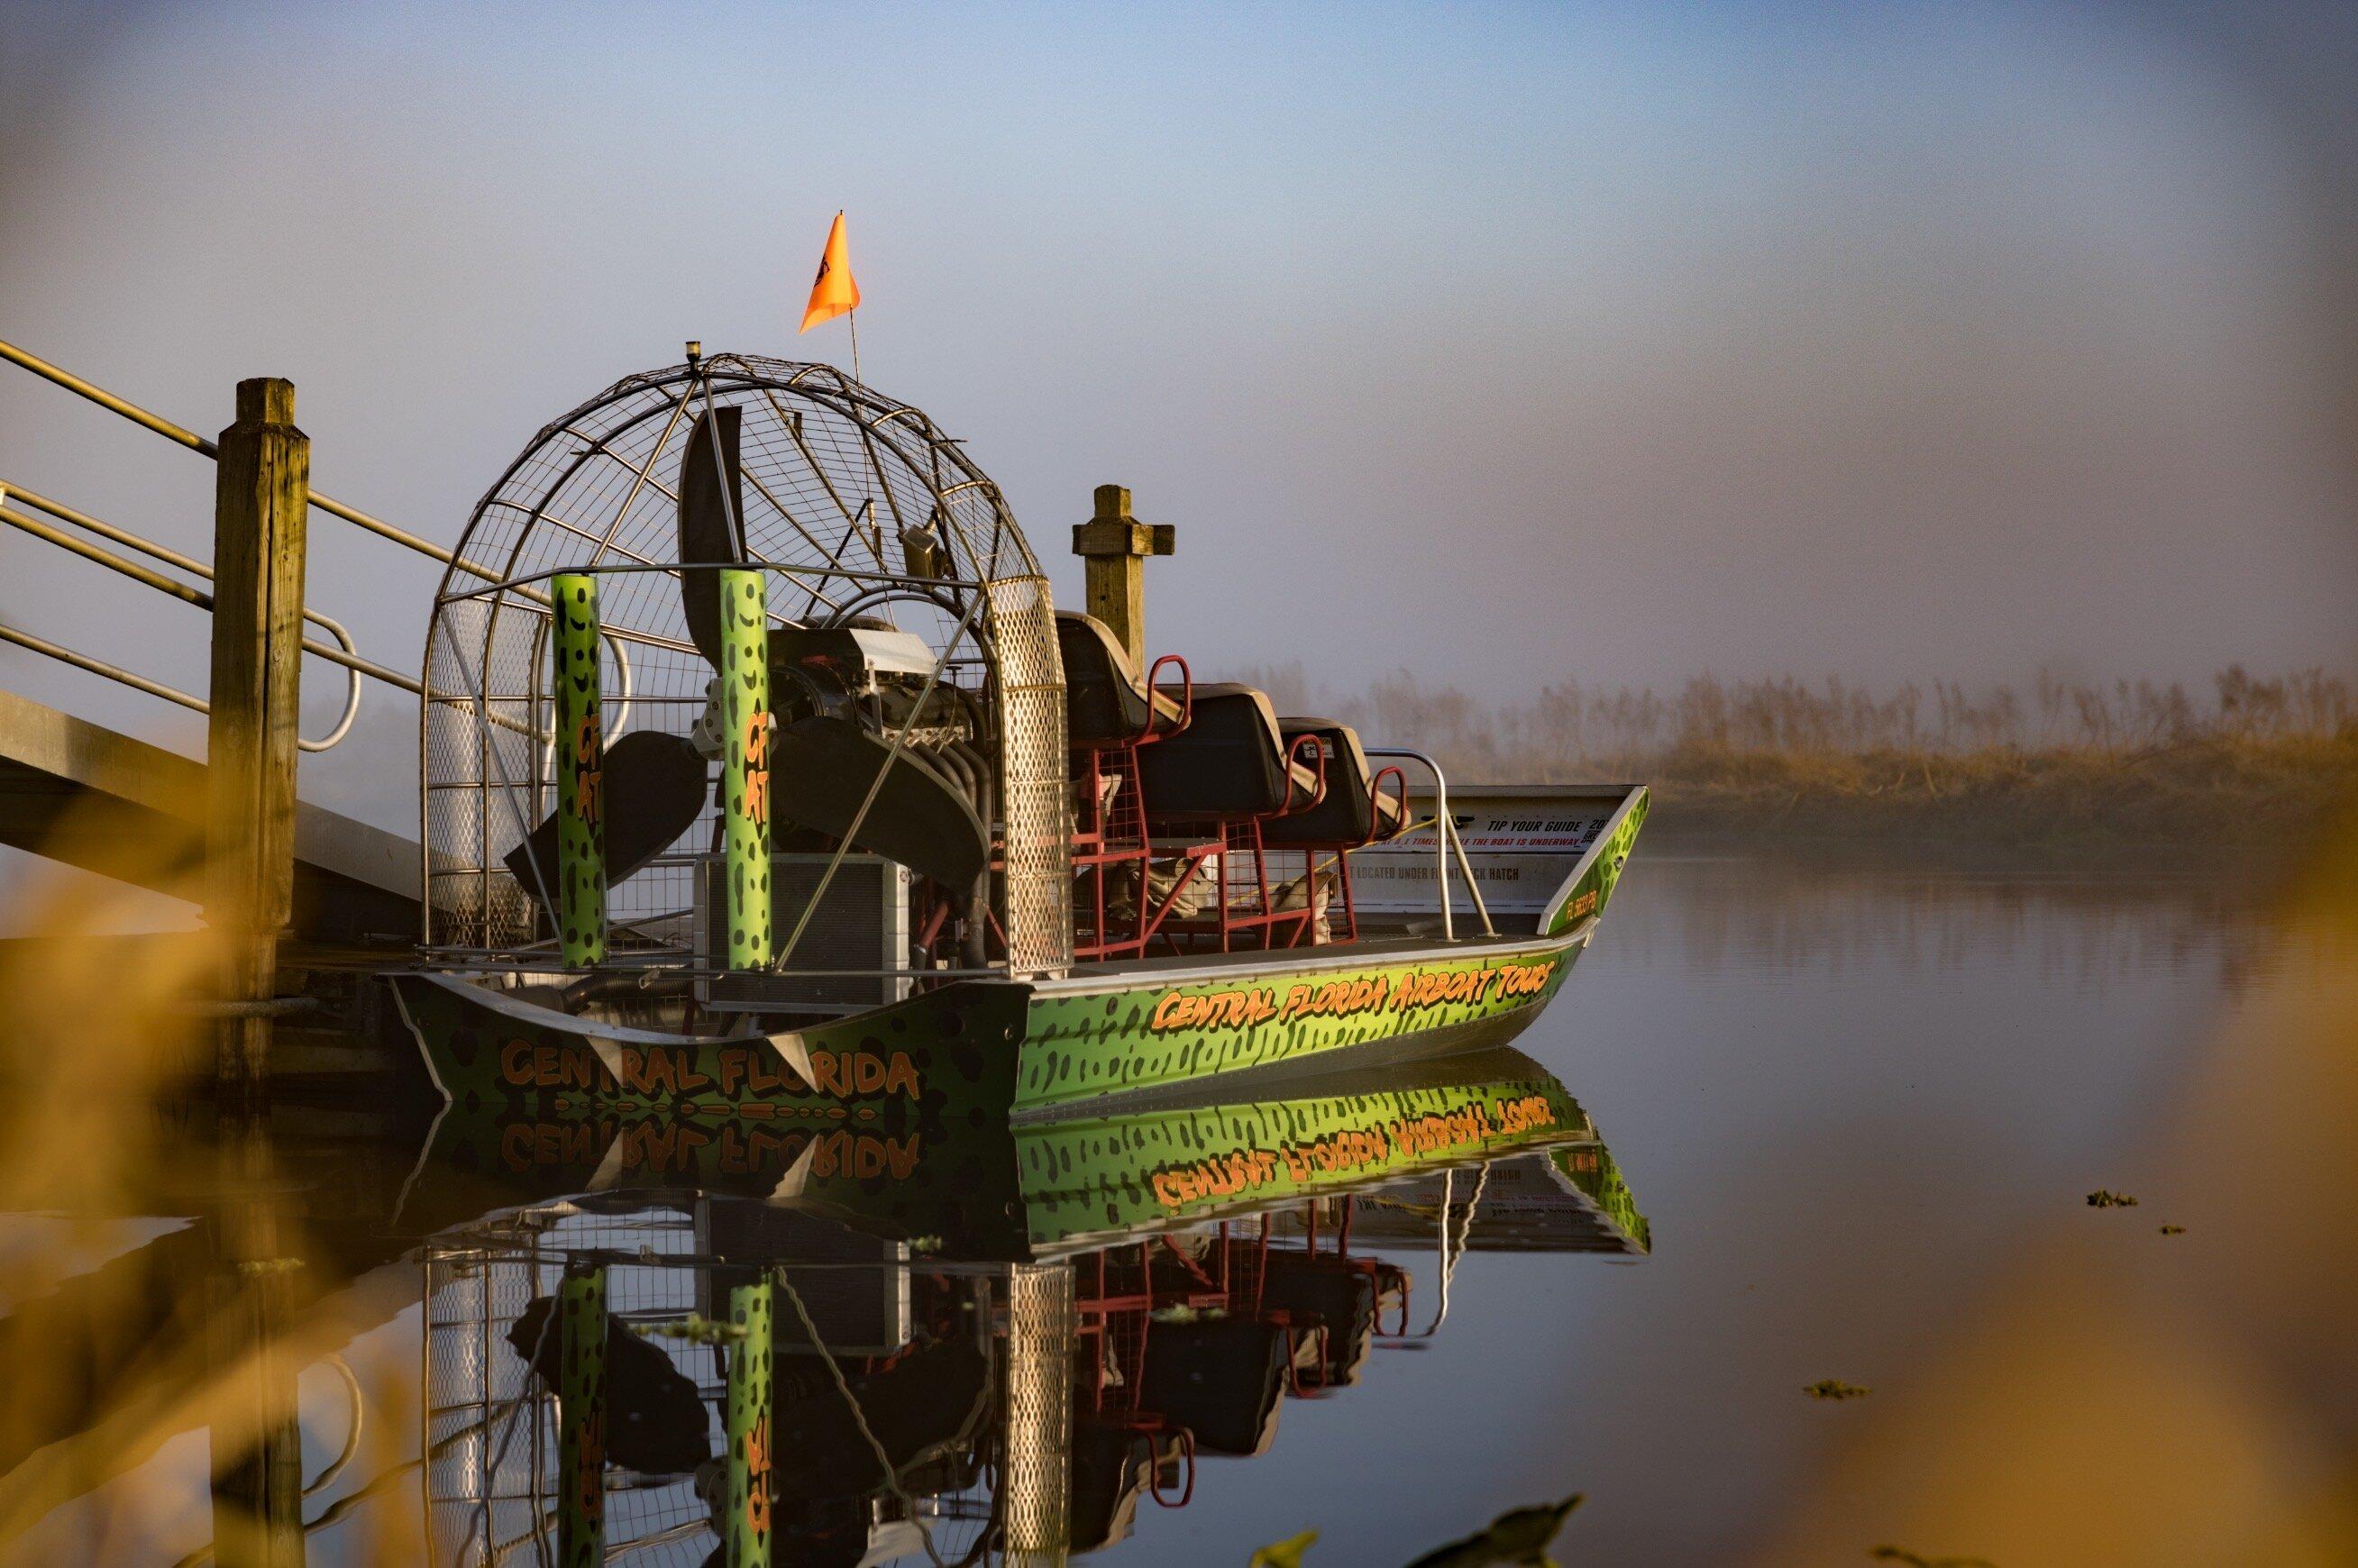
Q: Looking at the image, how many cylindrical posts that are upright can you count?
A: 2